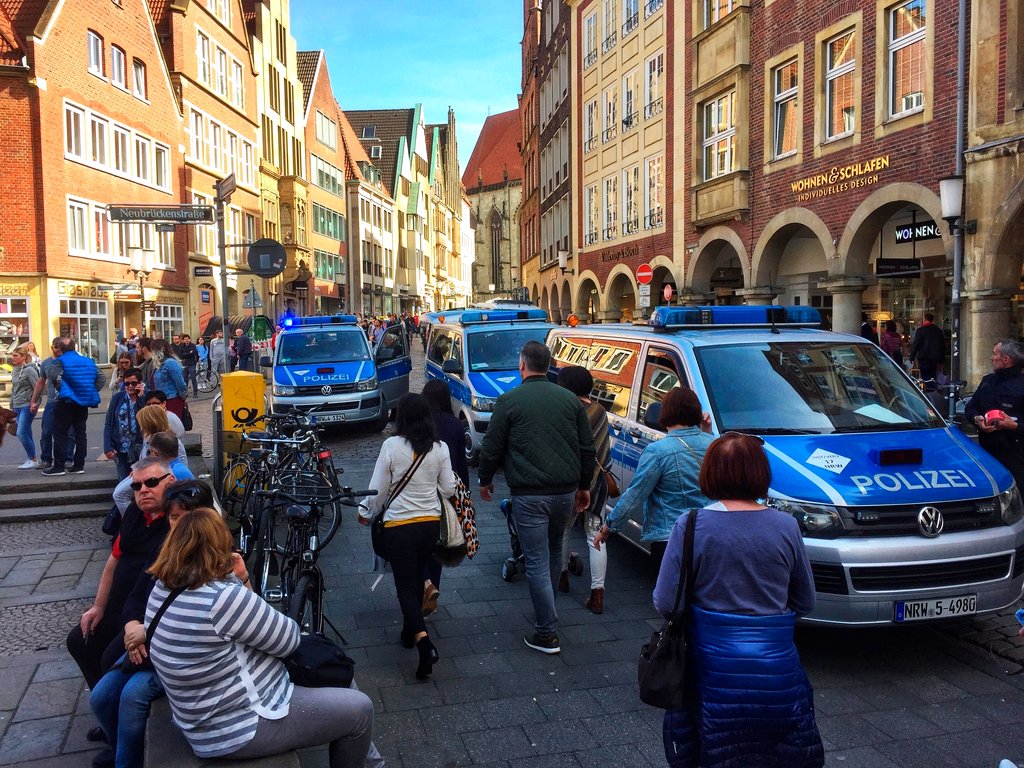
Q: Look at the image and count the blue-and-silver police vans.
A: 3